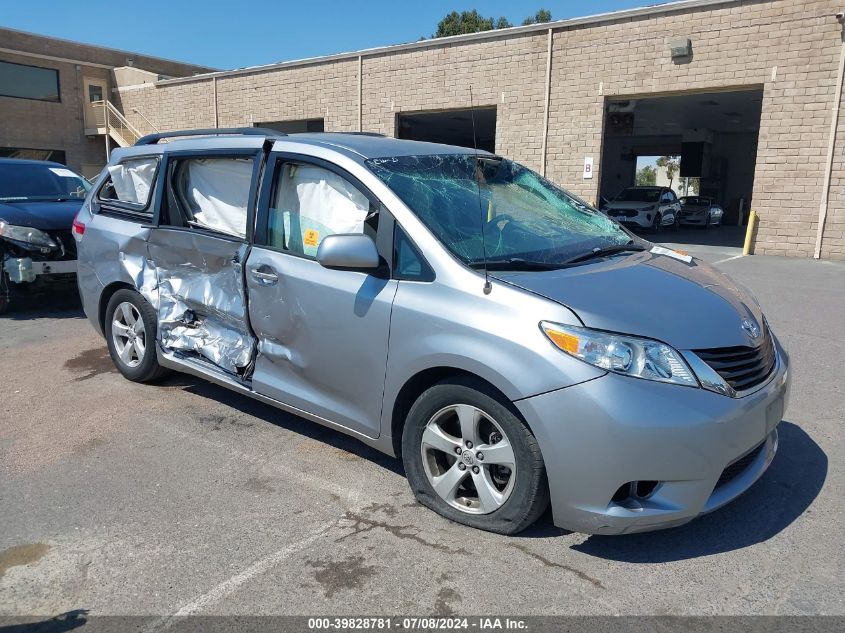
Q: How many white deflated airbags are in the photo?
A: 3